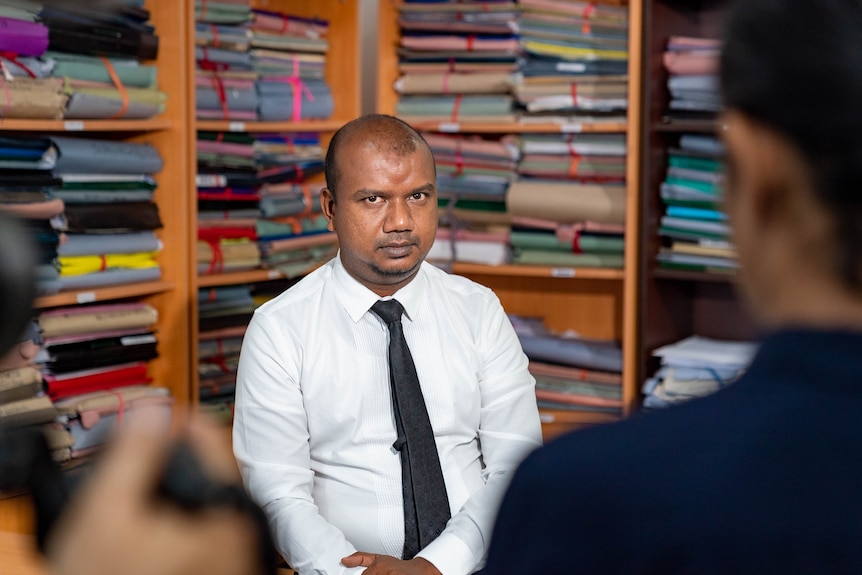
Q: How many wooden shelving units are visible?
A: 4